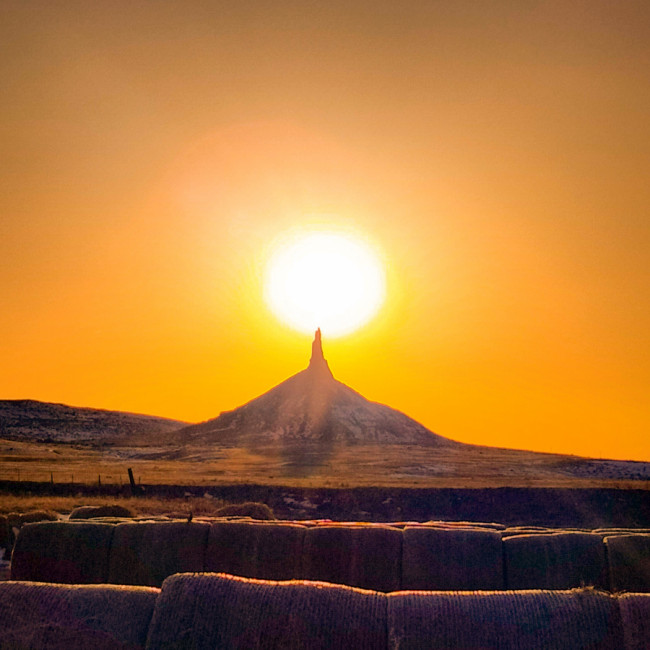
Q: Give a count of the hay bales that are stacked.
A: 11